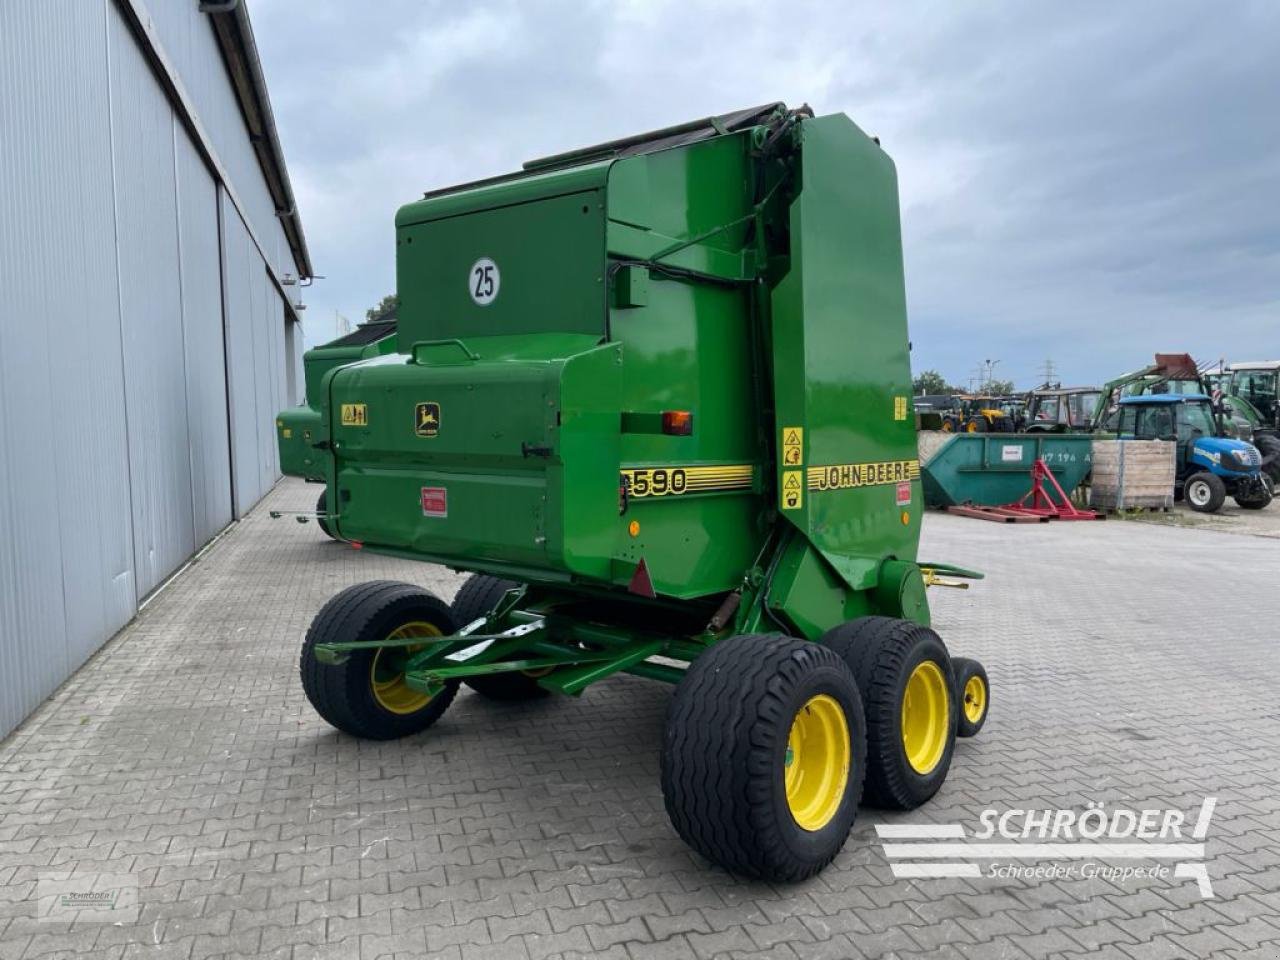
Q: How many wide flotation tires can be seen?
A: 4